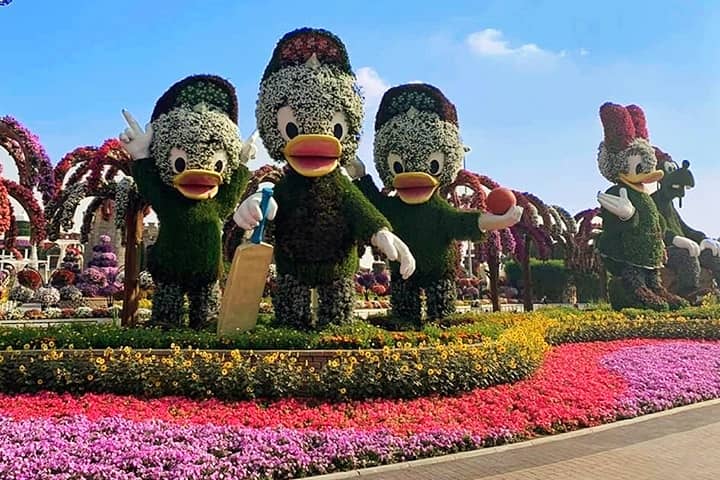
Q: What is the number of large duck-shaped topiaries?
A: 4